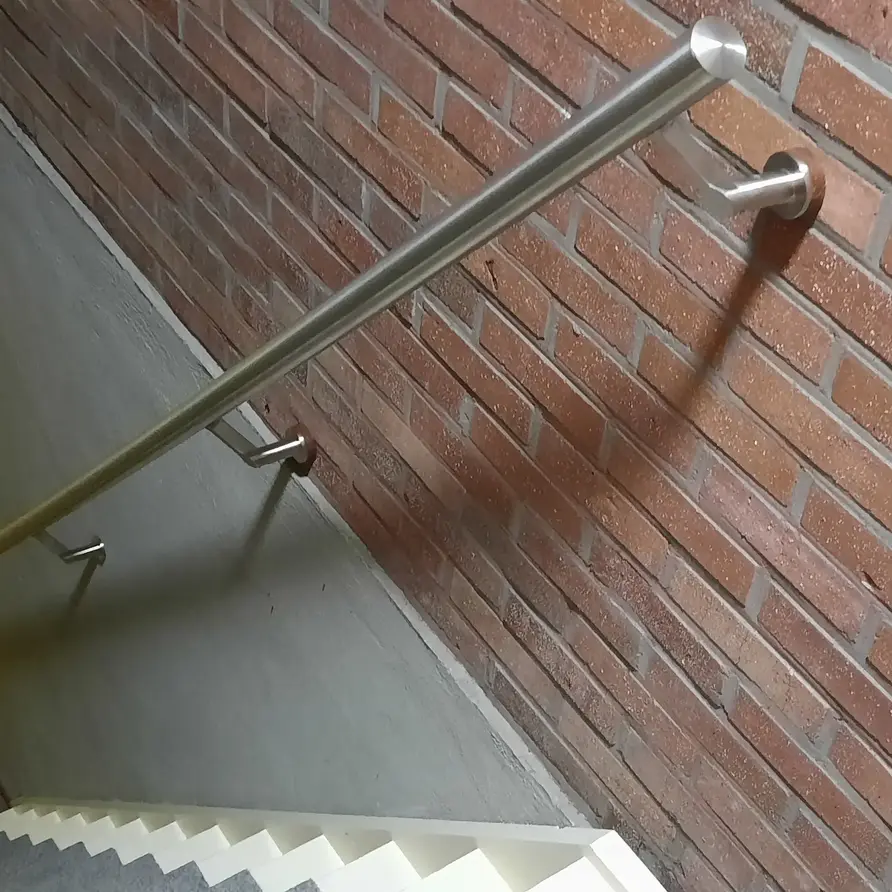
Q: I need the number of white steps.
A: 13